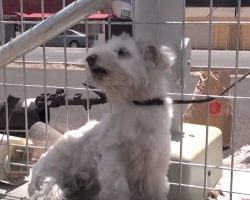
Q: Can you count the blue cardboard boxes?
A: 0